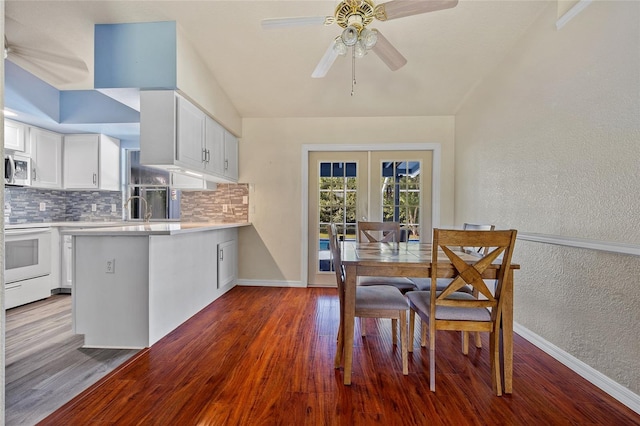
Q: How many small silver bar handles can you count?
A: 6